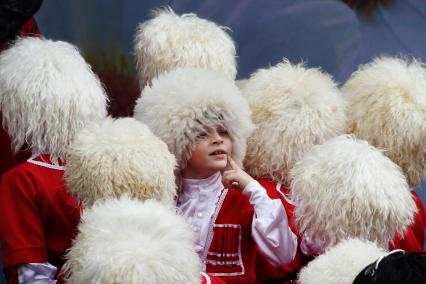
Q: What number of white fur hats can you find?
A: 9